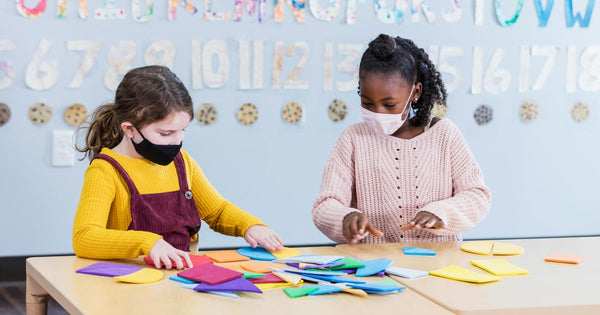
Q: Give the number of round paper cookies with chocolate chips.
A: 11